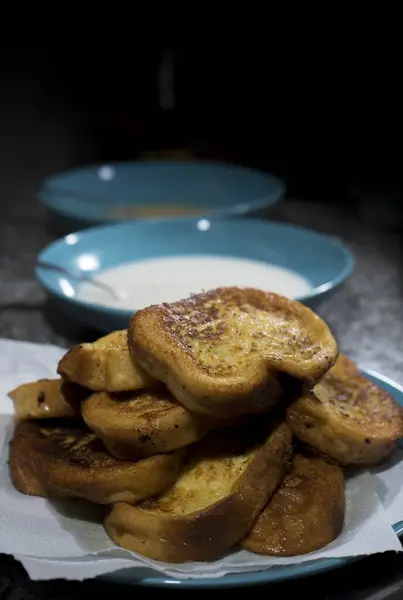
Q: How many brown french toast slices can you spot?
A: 8